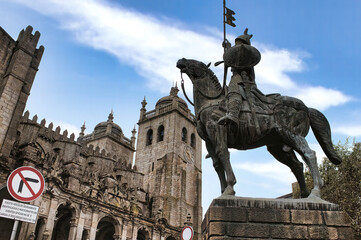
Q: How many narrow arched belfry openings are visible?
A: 4